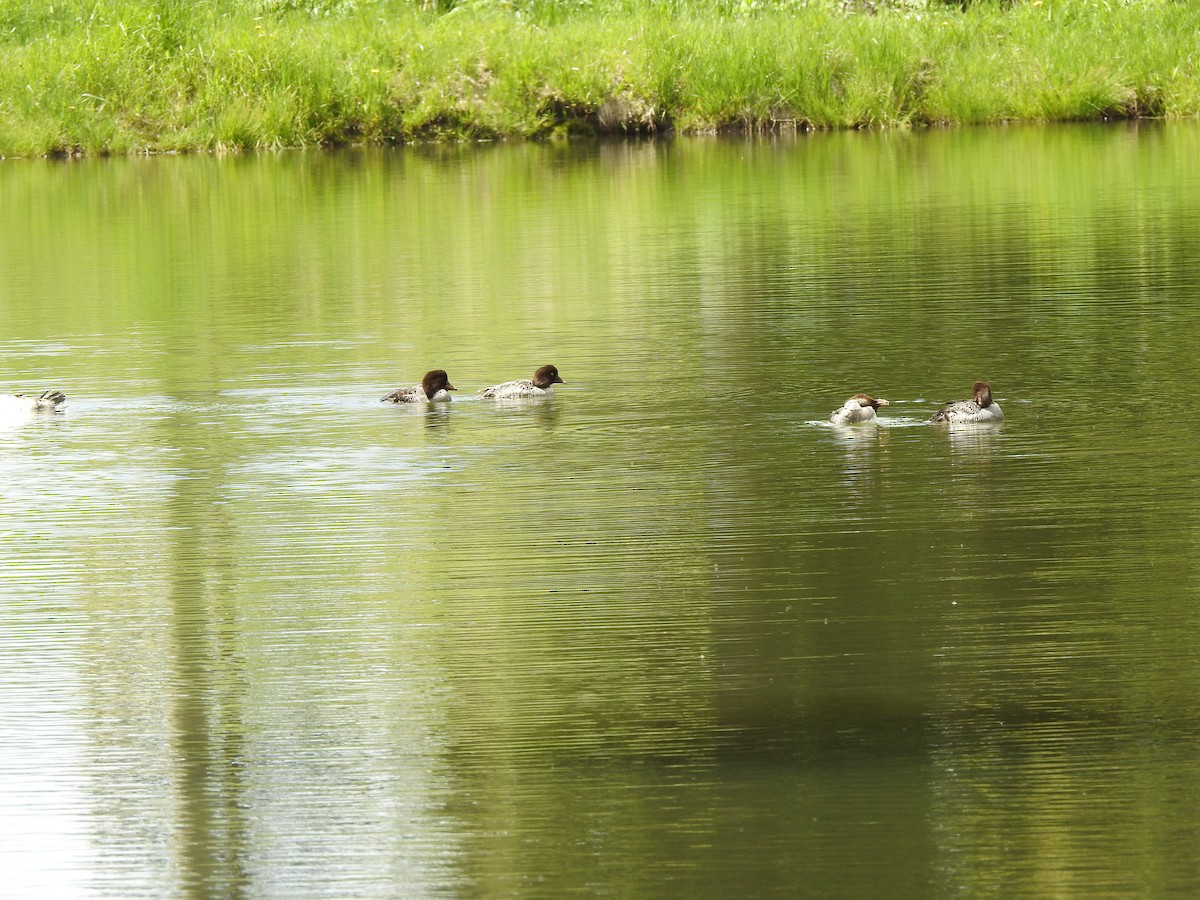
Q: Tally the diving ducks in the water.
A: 5